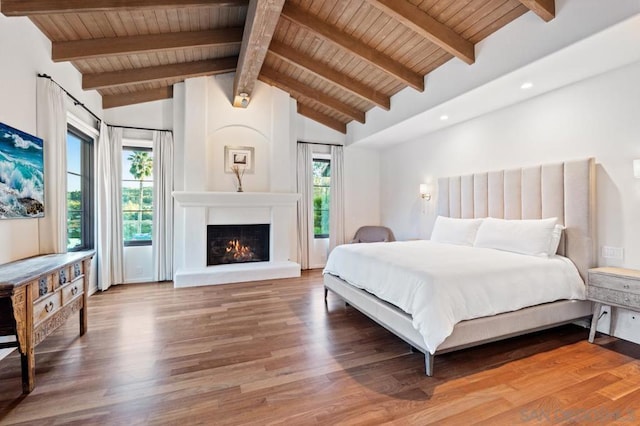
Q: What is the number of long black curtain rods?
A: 3